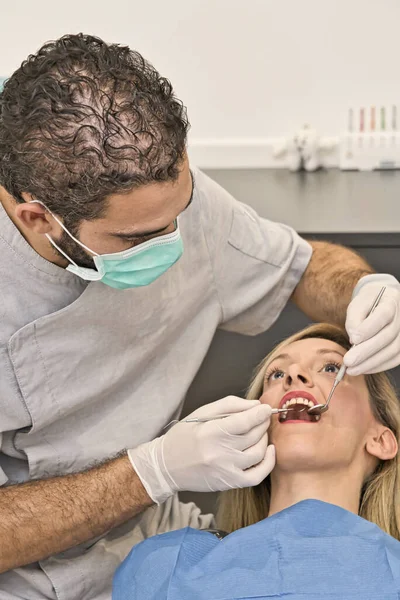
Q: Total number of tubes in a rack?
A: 5